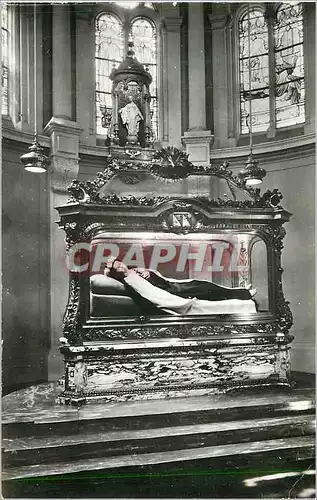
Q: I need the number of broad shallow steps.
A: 3